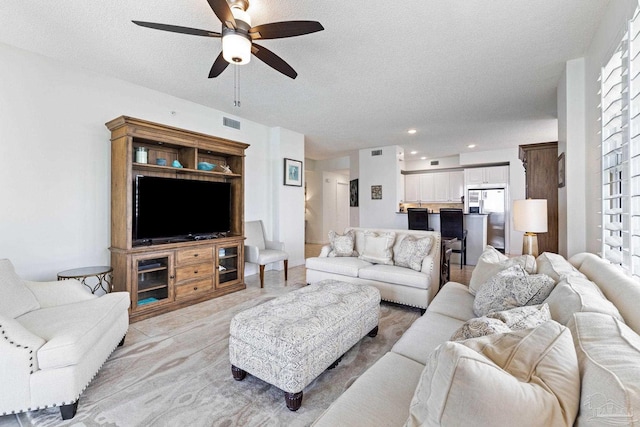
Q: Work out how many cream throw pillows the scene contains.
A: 3